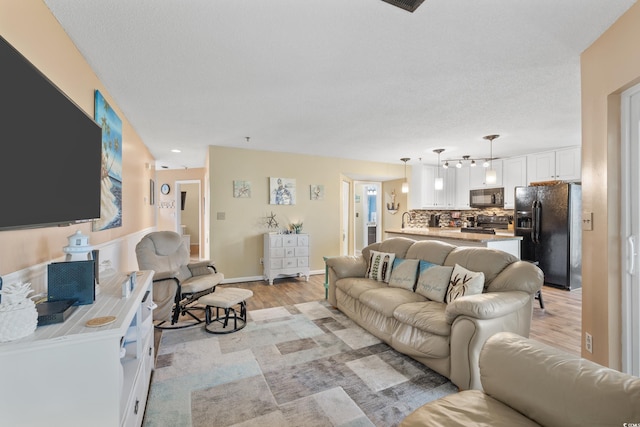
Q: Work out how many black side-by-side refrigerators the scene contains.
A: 1